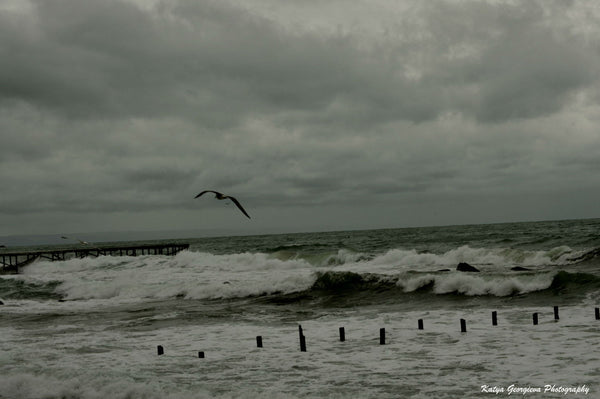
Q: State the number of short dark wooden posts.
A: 12